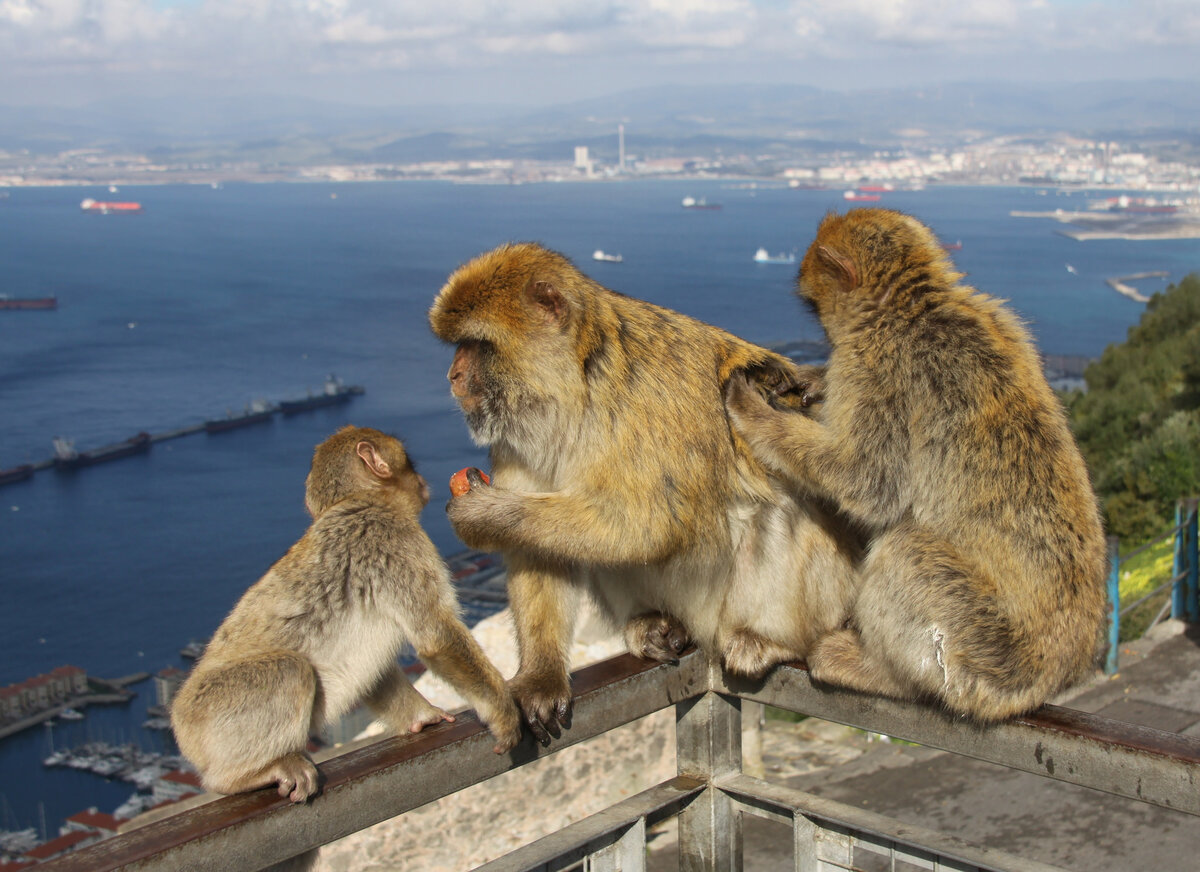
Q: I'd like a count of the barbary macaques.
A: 3